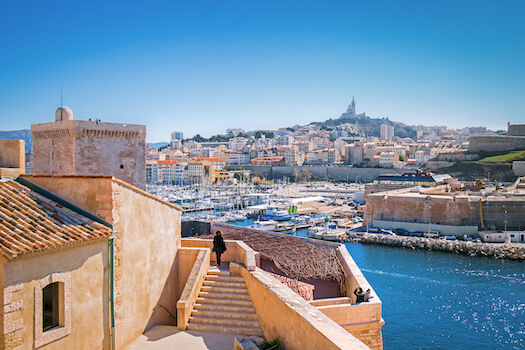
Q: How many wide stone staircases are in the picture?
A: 1